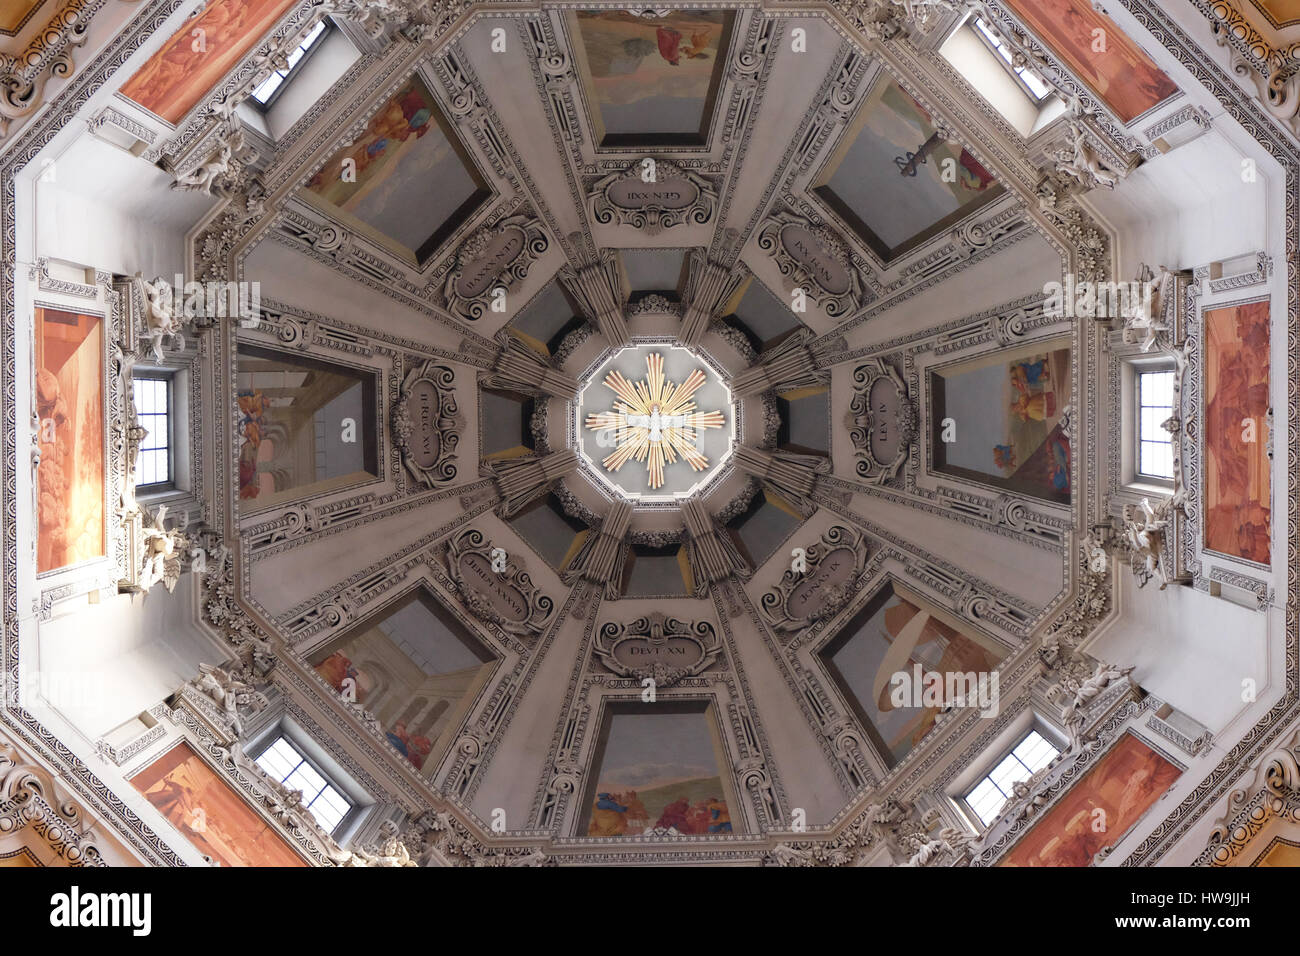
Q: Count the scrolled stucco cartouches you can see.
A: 8